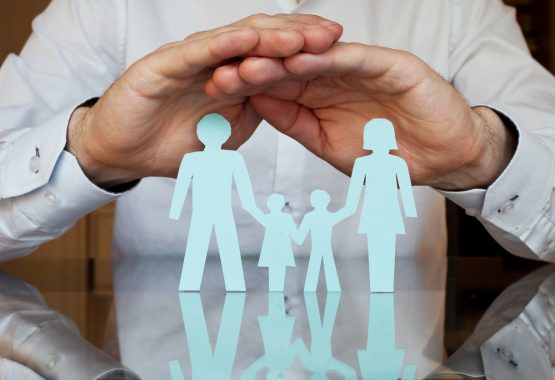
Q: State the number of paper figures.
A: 4